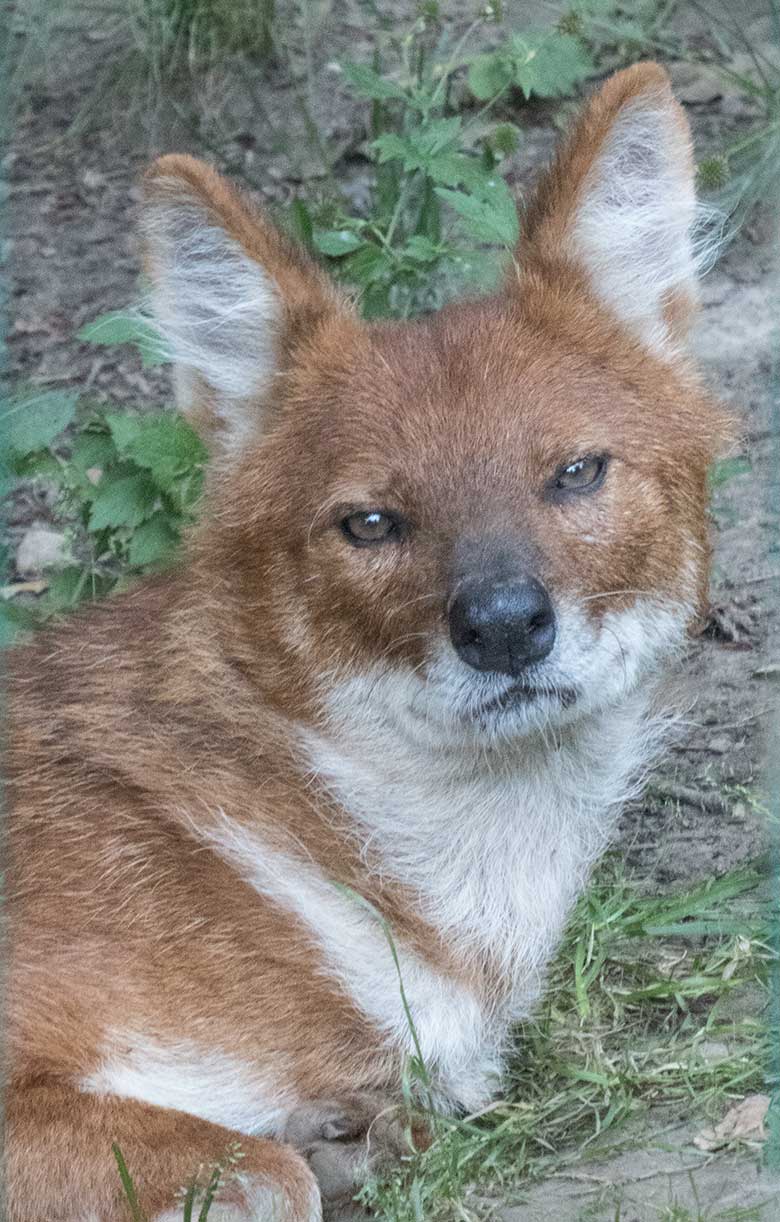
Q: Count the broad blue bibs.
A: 0